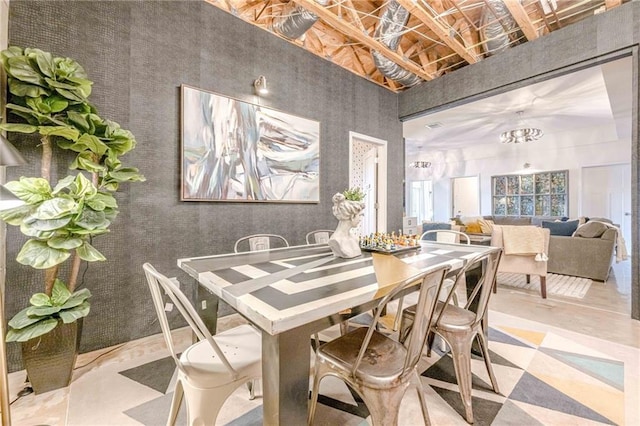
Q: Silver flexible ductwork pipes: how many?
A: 3